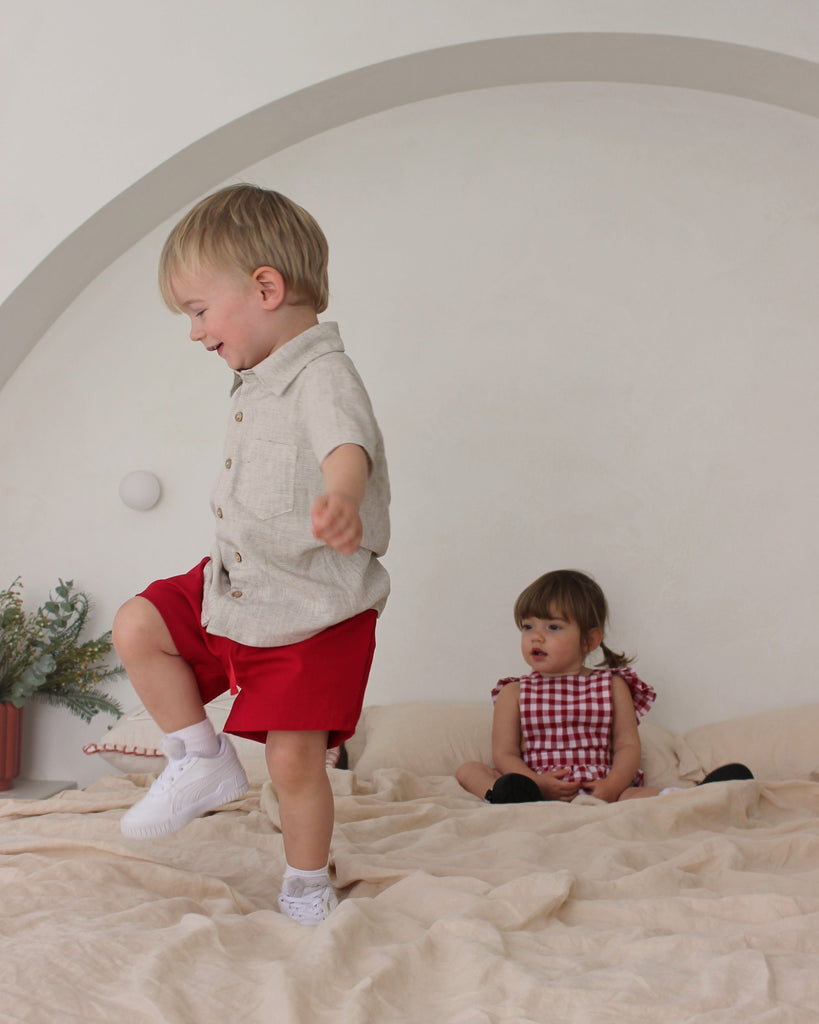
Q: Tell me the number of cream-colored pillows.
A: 3